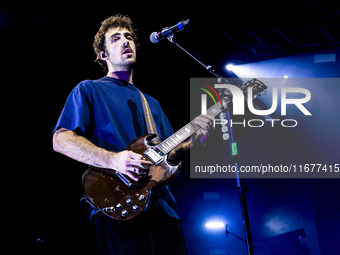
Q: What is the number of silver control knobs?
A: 4